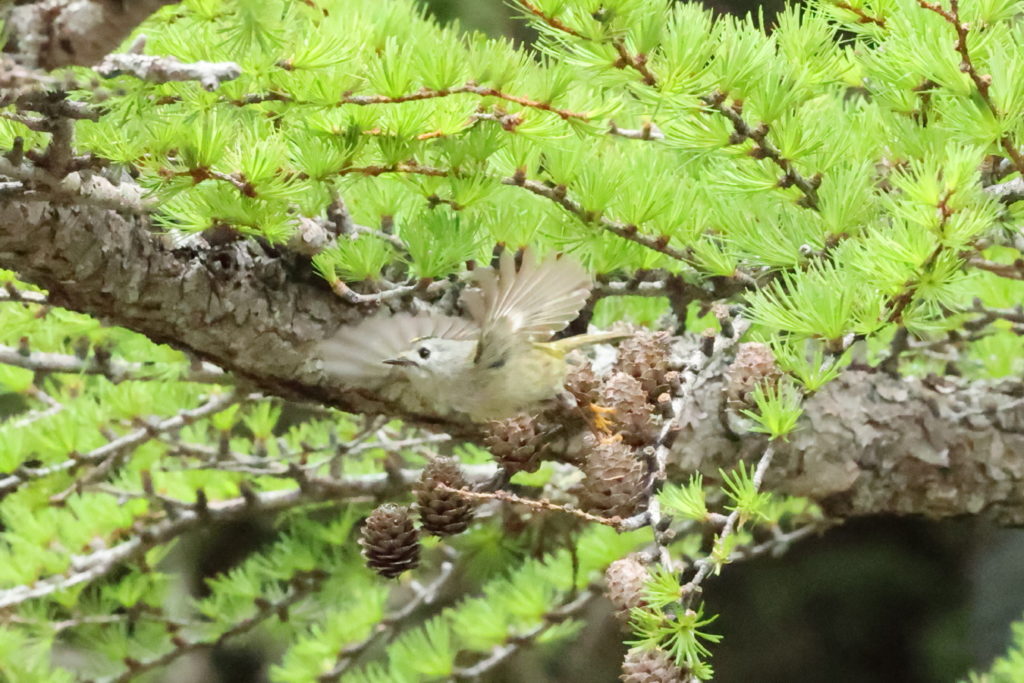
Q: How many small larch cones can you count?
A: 10